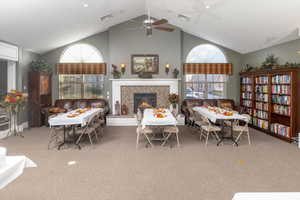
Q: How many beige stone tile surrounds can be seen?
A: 1